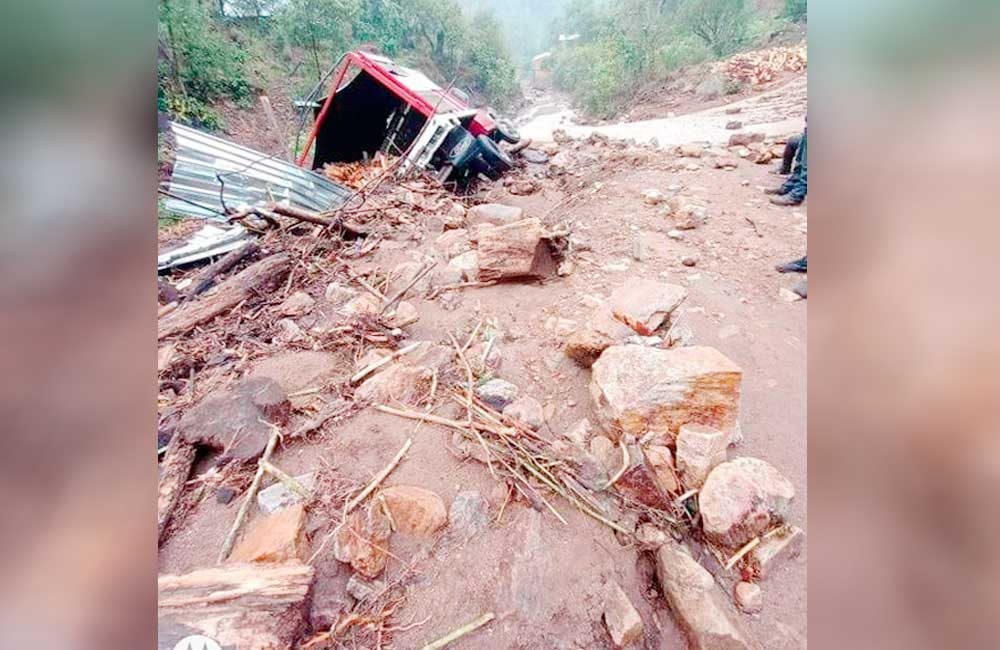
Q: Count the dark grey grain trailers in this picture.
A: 0